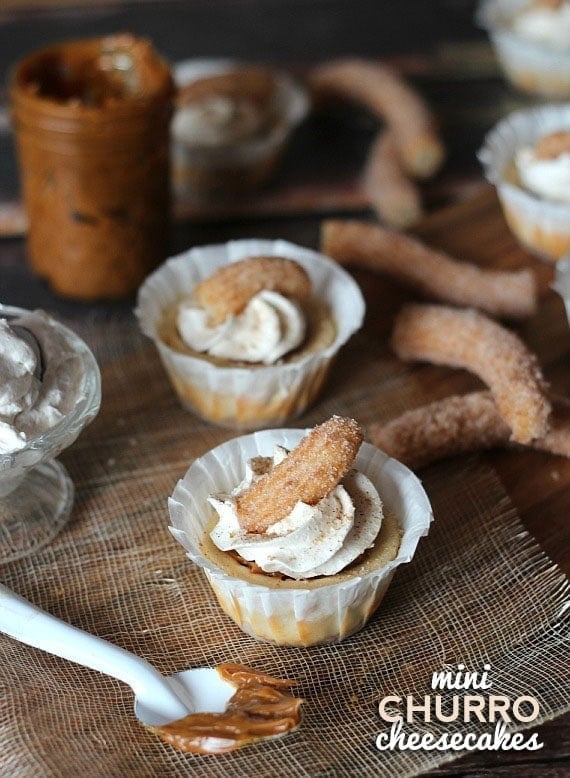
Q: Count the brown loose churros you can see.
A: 5